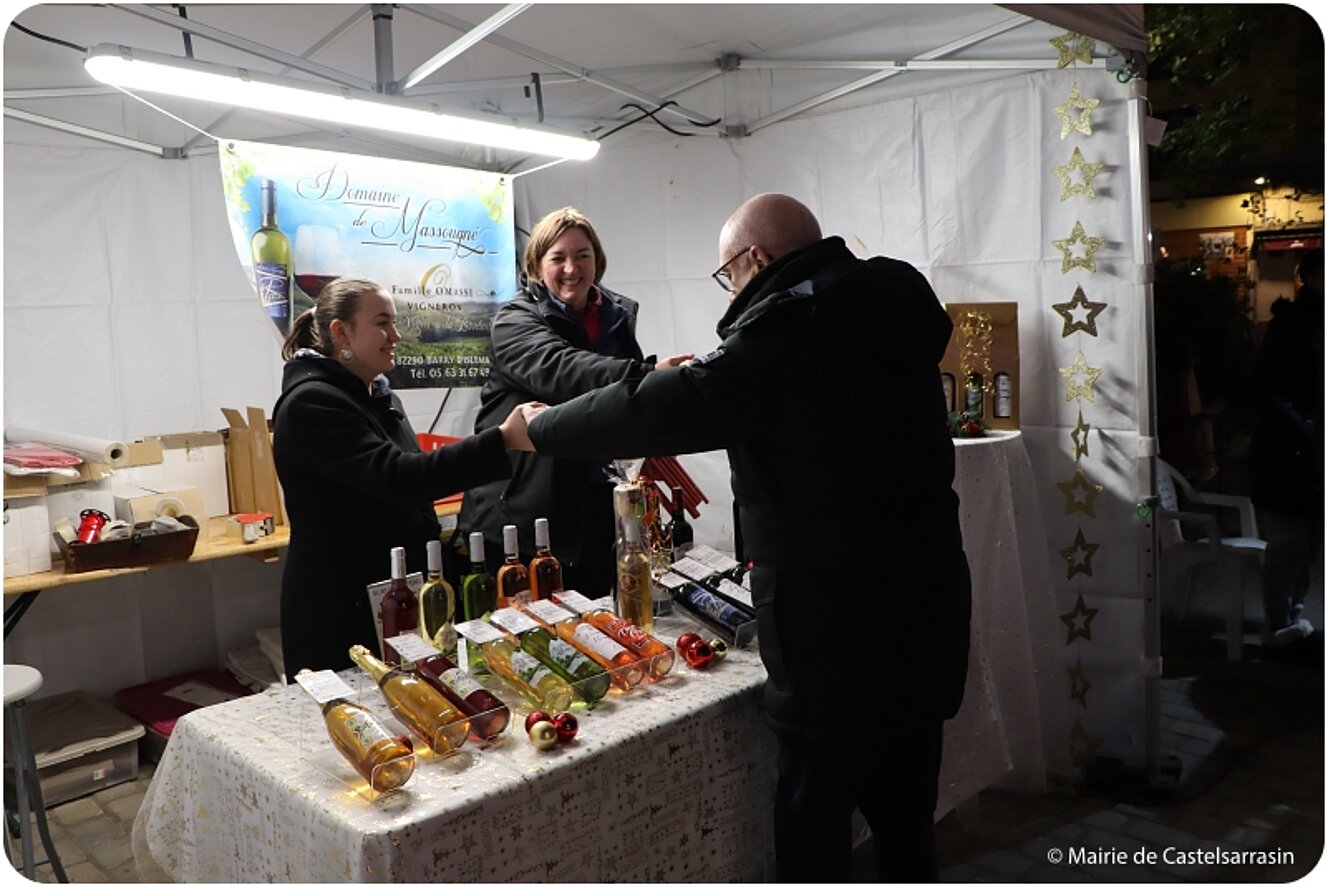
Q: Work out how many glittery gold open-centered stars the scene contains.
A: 12